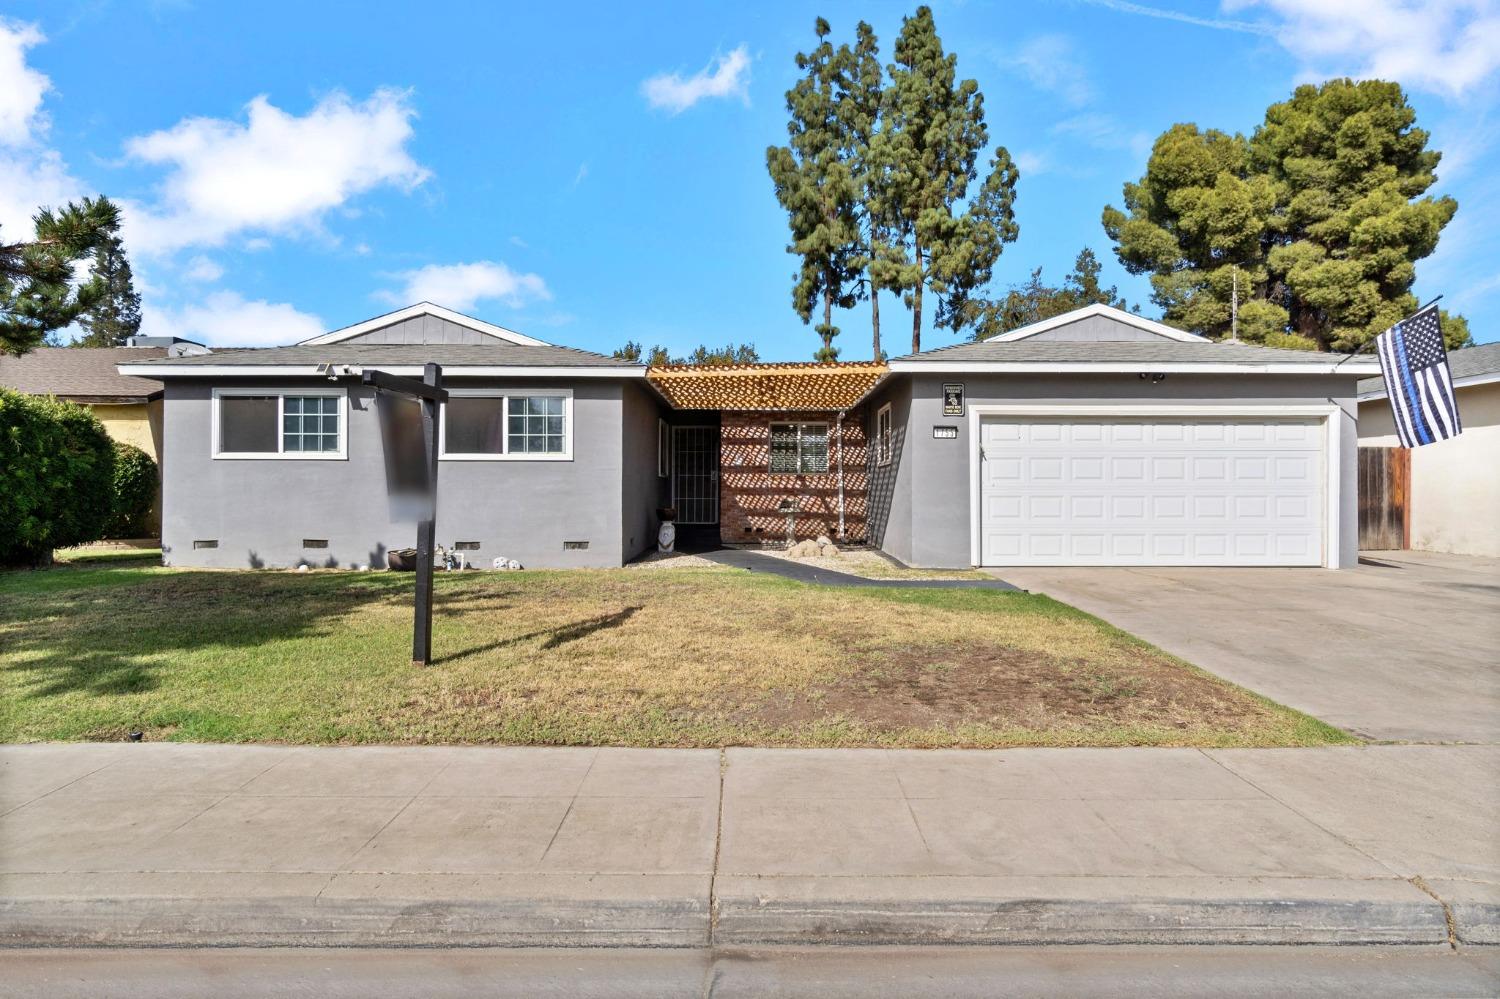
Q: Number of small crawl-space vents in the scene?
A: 4